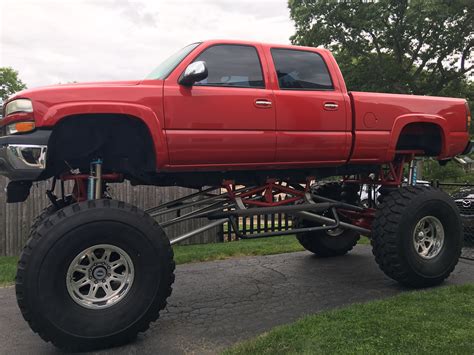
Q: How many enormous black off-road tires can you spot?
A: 4